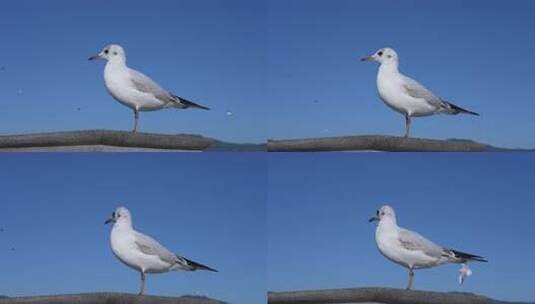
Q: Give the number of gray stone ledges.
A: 4